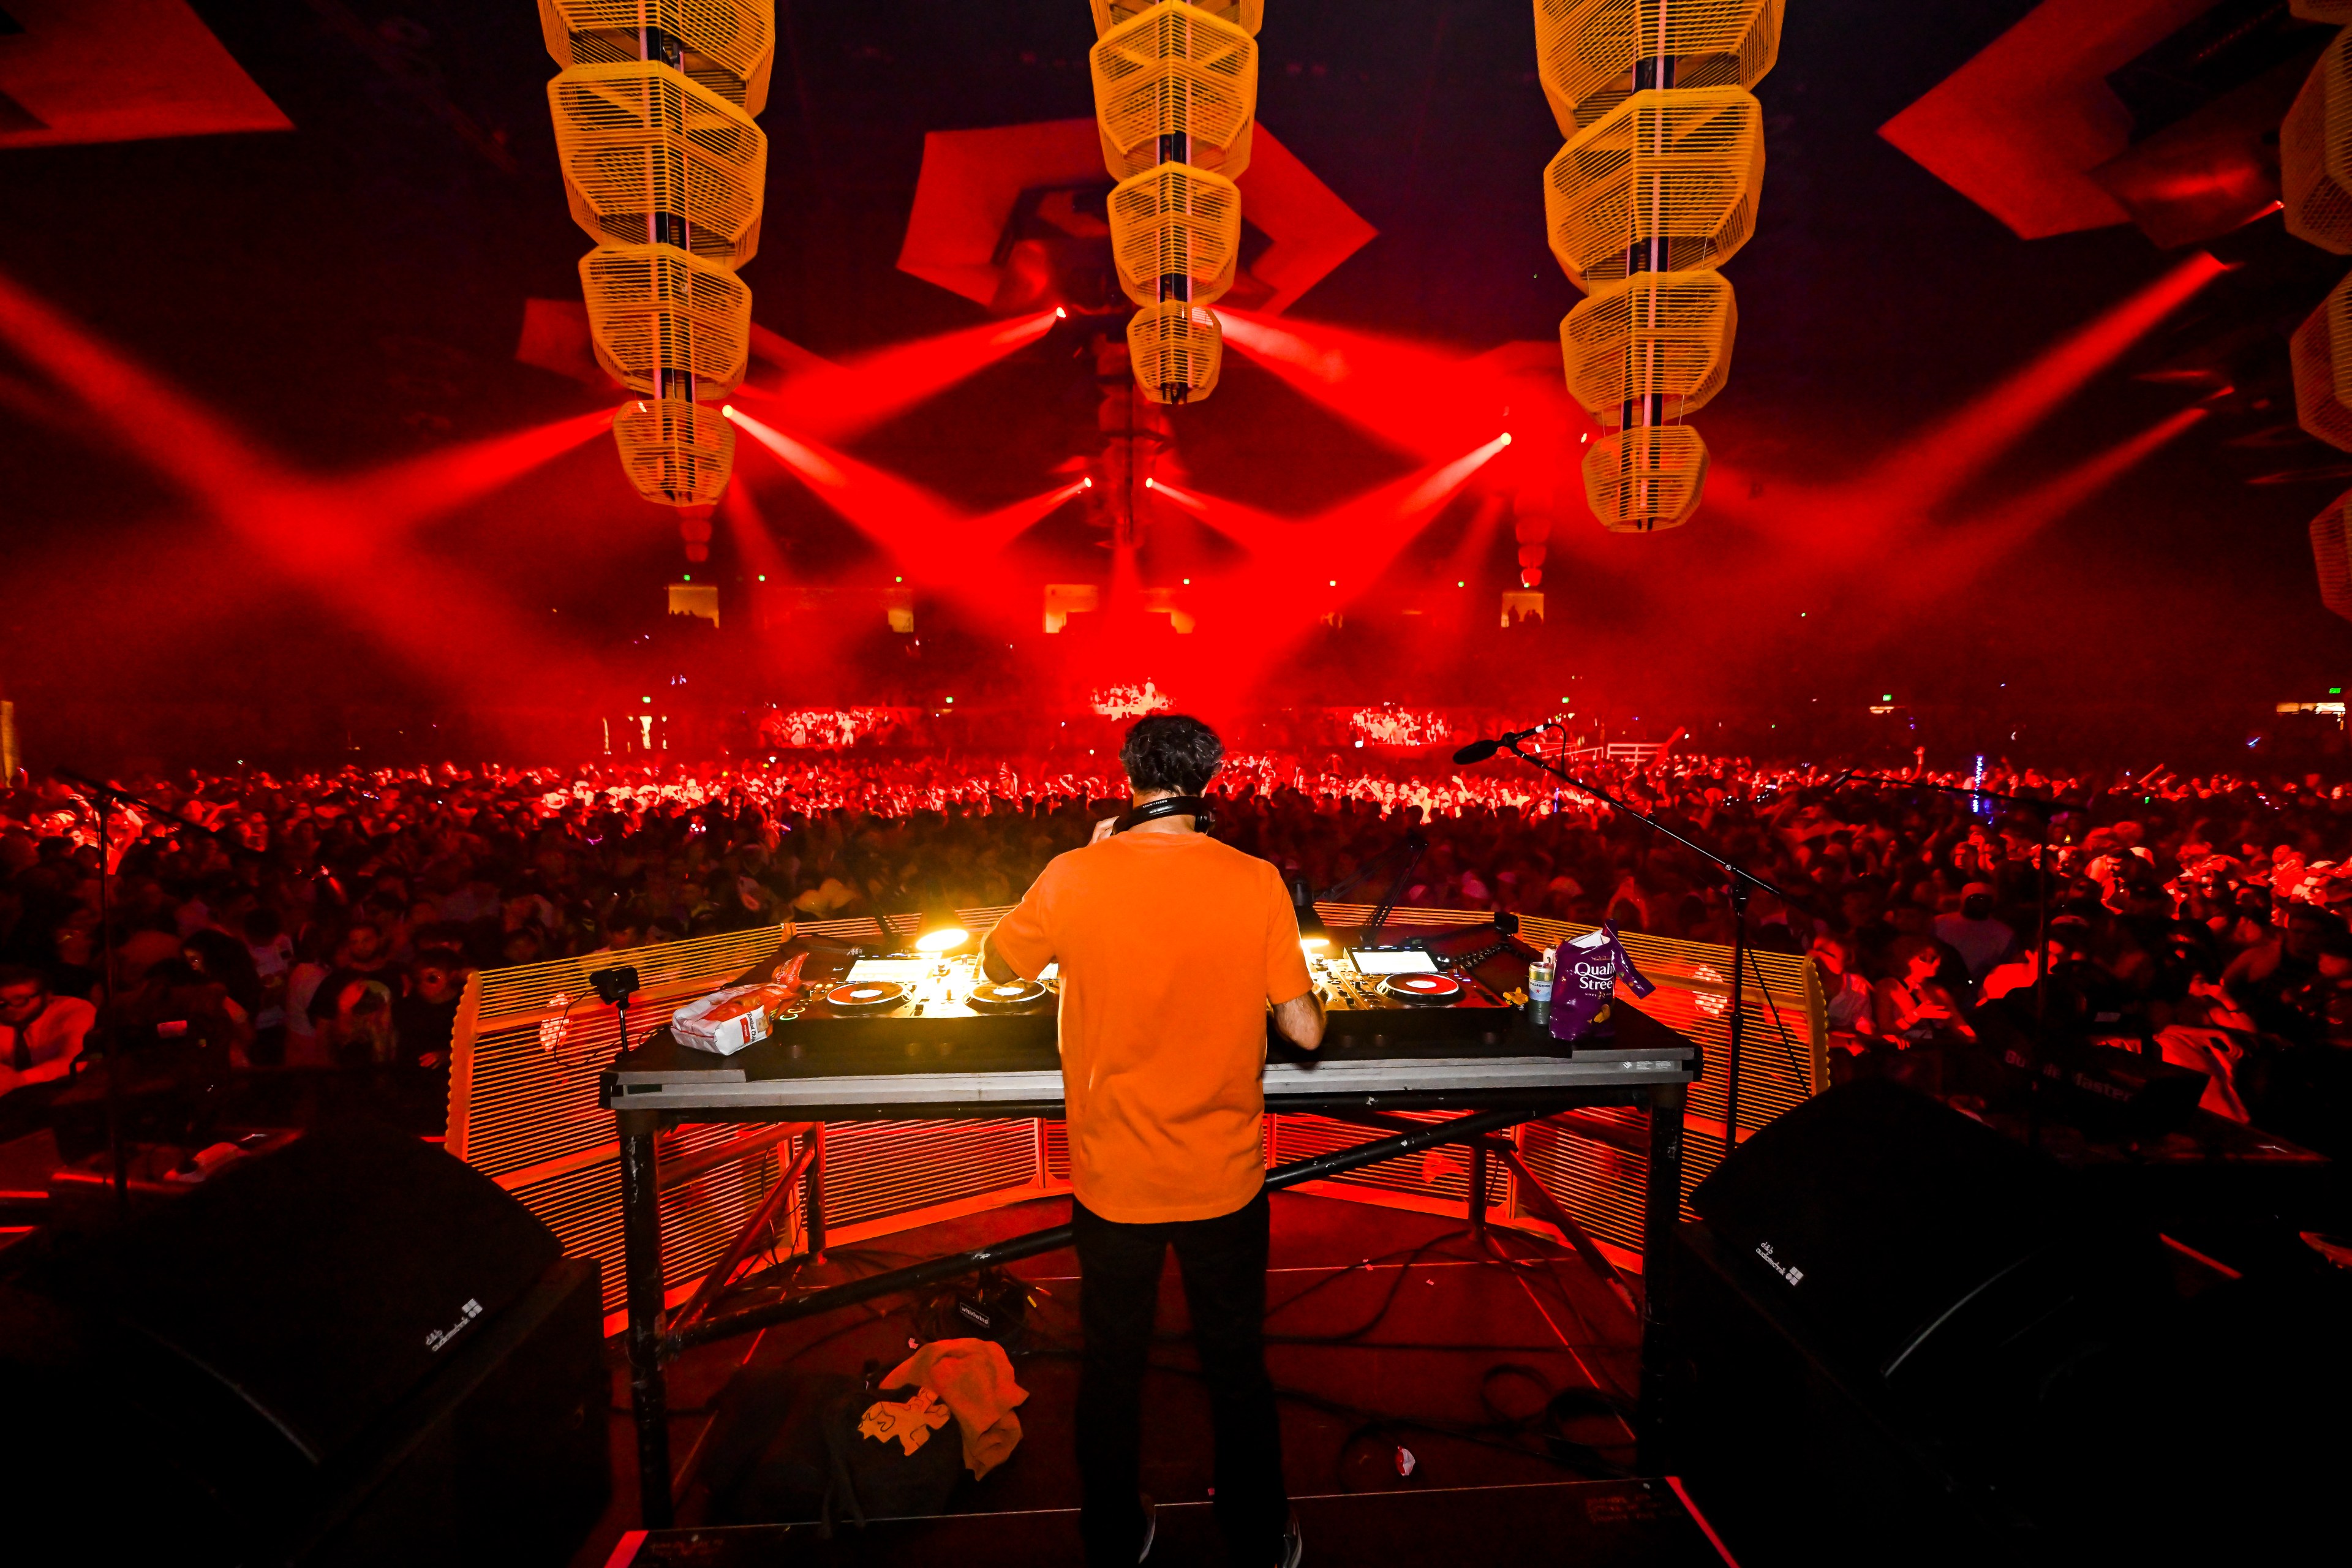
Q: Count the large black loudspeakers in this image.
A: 2